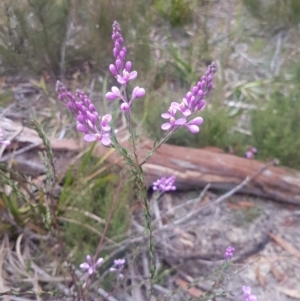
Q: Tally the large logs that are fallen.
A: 1